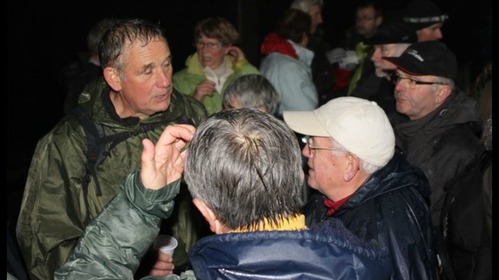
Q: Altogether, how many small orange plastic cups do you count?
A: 0